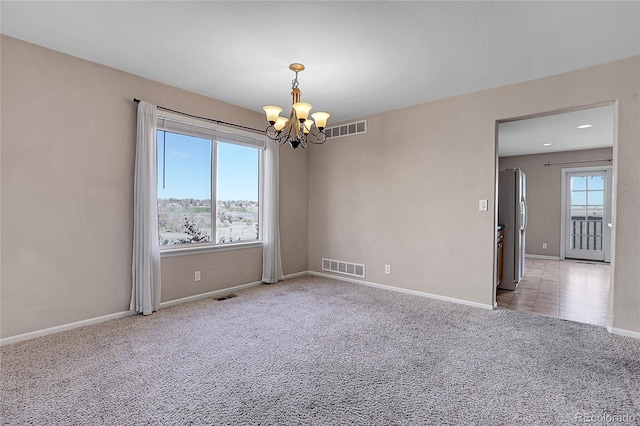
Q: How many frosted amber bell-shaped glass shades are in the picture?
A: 5